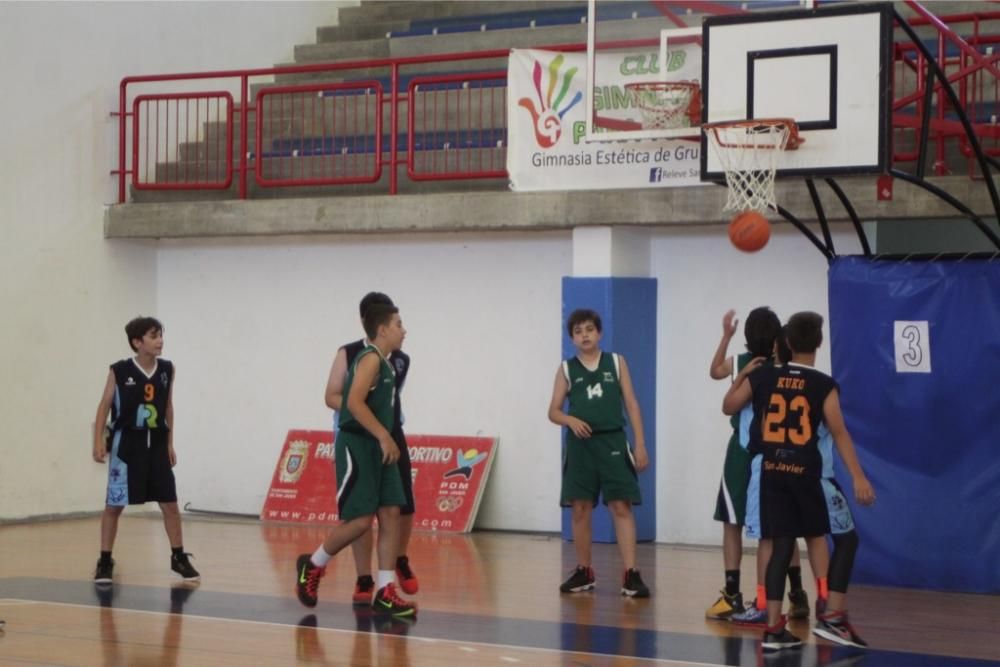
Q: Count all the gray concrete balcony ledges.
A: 1